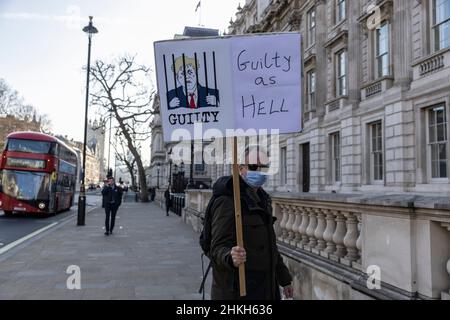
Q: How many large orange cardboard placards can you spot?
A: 0